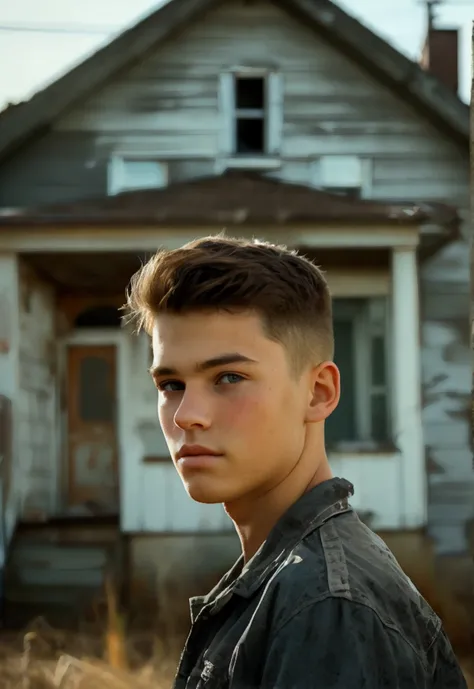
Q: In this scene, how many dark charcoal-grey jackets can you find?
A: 1